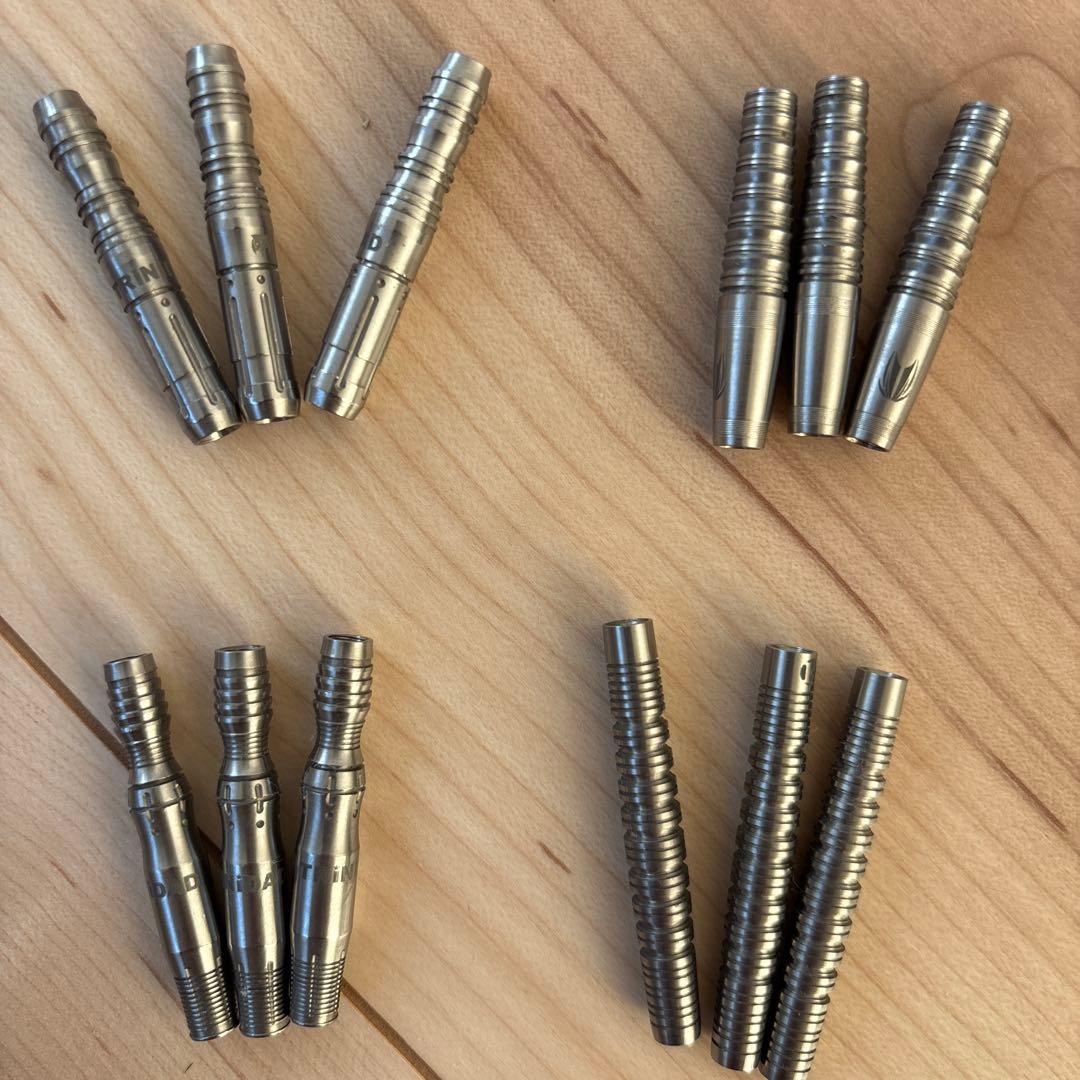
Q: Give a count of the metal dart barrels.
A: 12